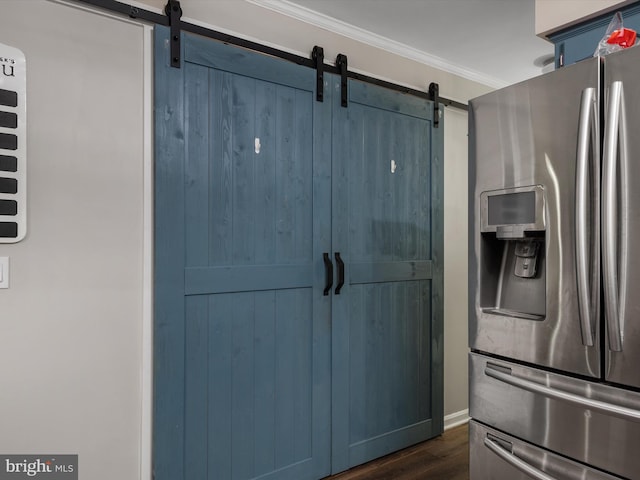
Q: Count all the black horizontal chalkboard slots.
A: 7